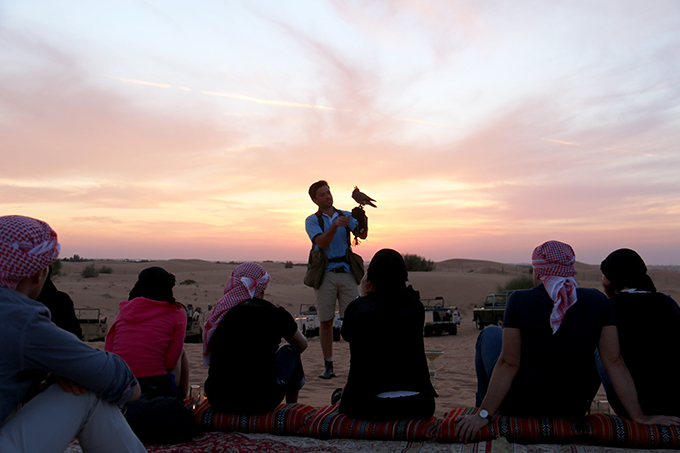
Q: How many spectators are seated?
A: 7